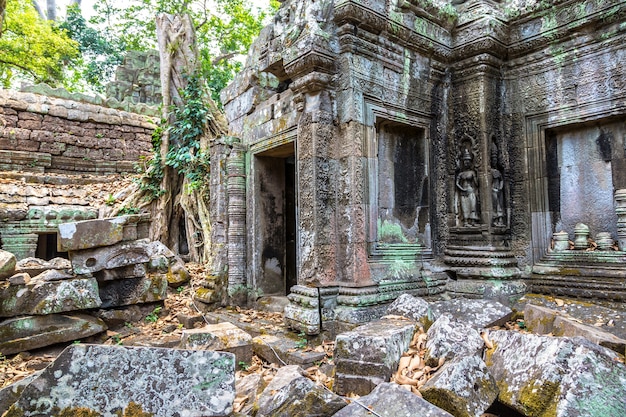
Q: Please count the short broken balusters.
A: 3